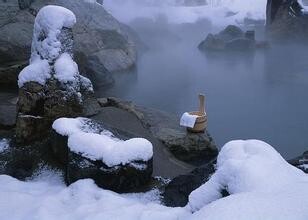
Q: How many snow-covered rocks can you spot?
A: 3